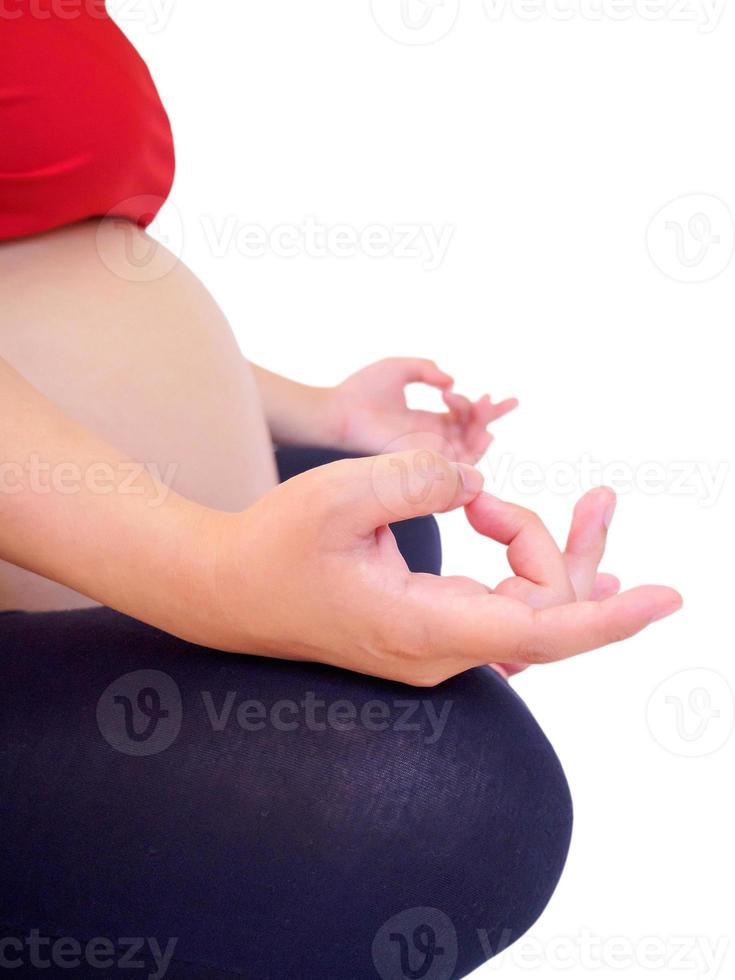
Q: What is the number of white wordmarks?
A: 8